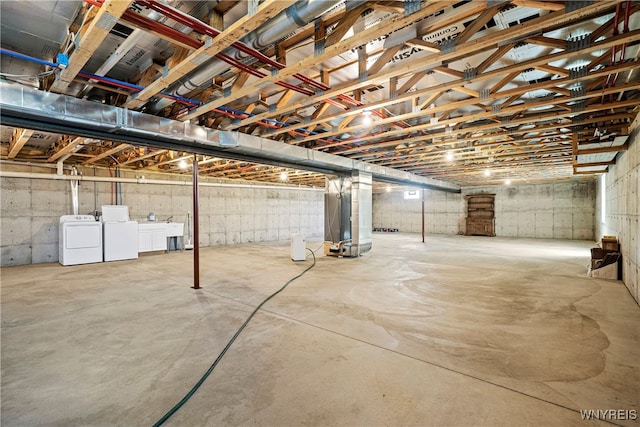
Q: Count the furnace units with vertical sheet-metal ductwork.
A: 1